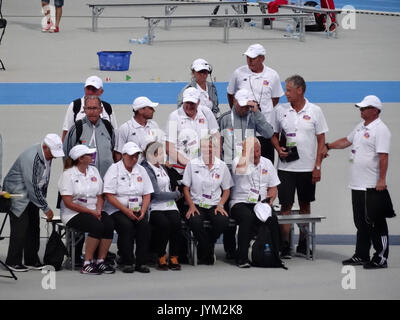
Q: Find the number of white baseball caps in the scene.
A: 11